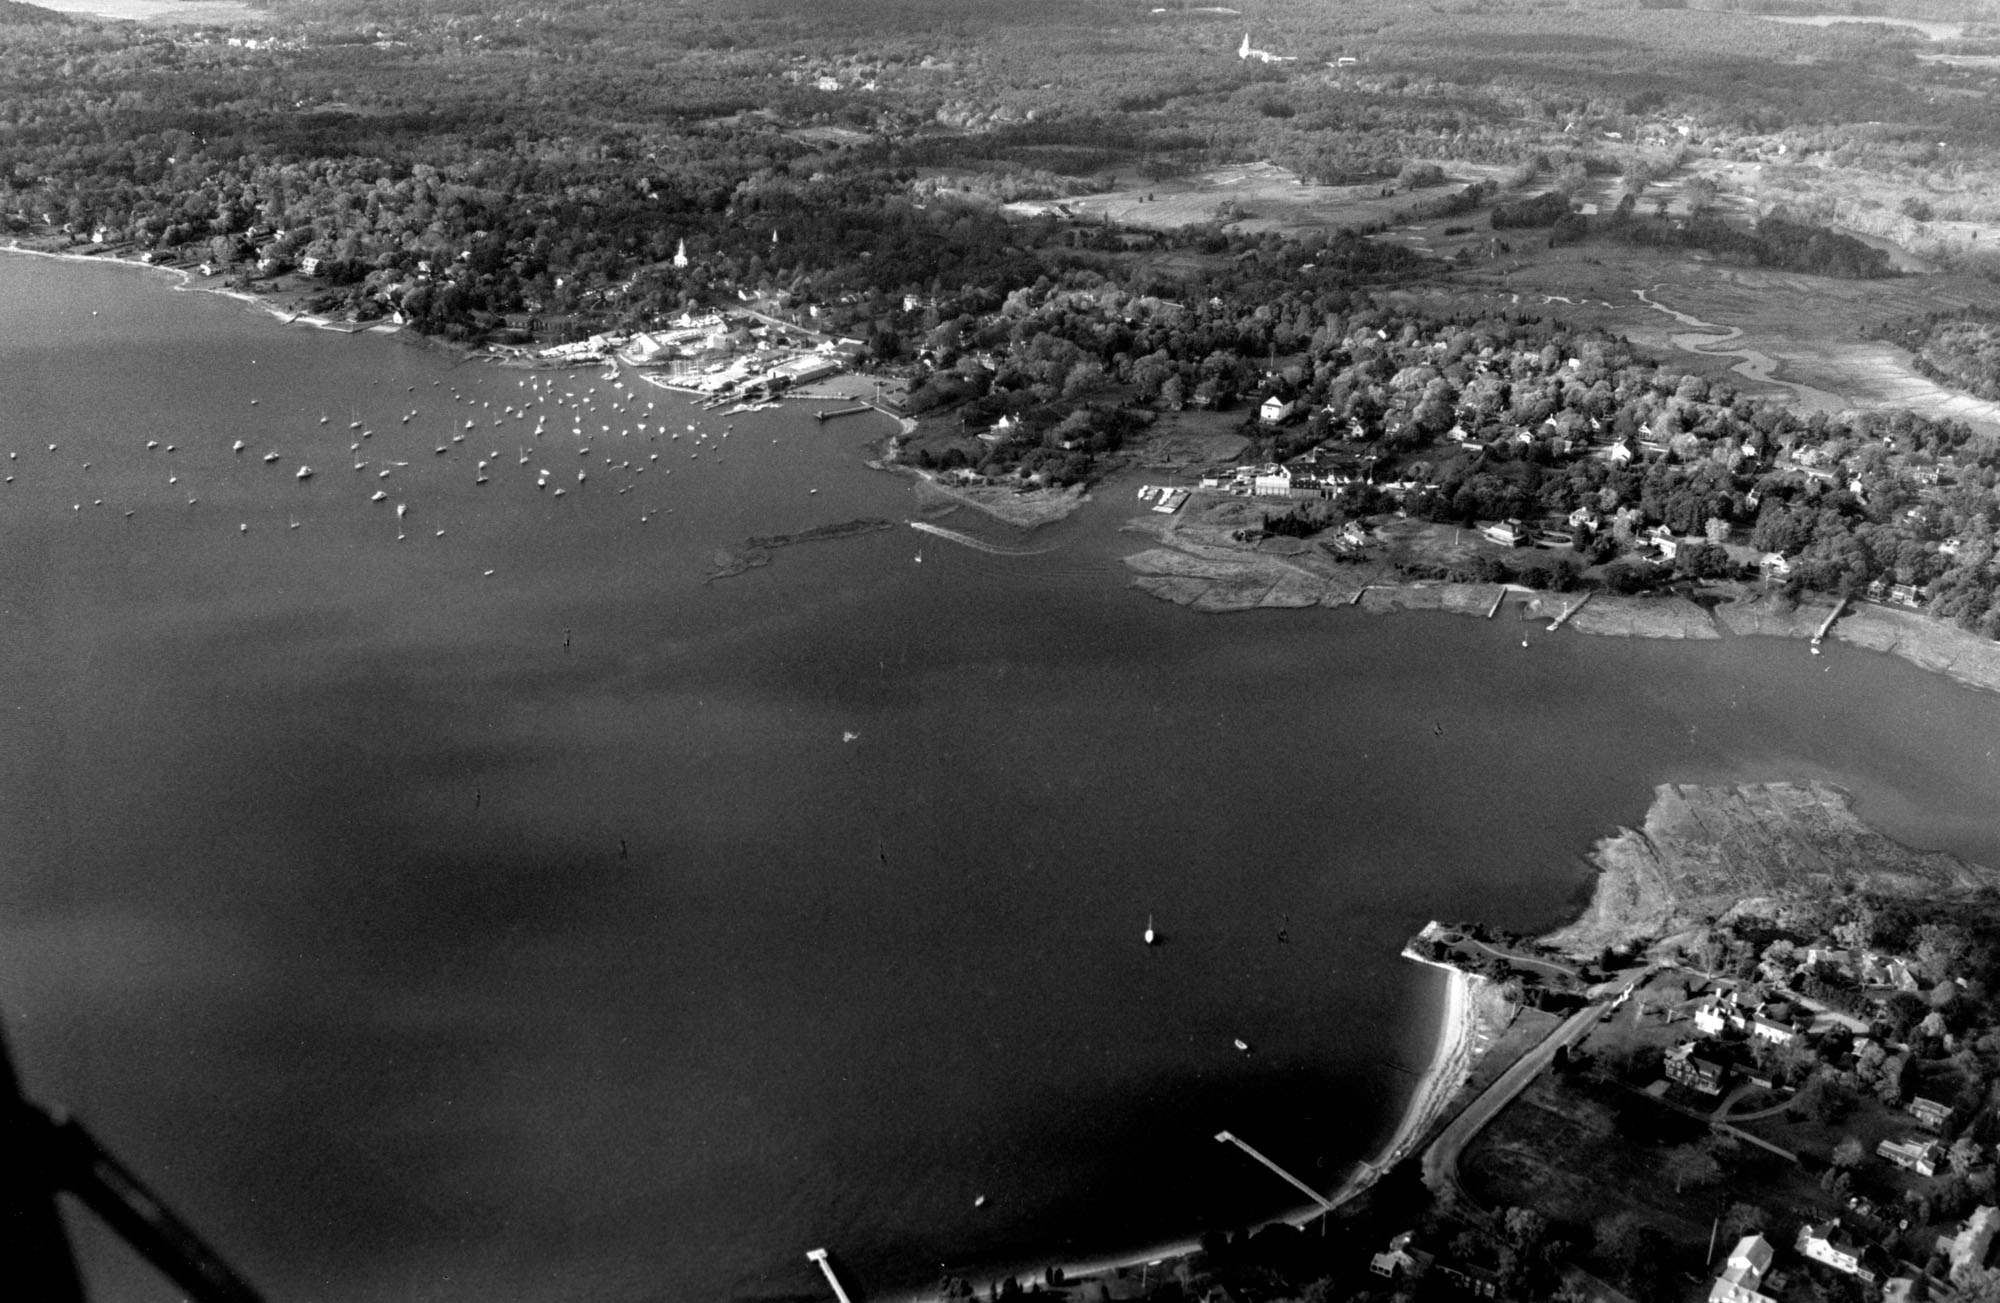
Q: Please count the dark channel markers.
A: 6